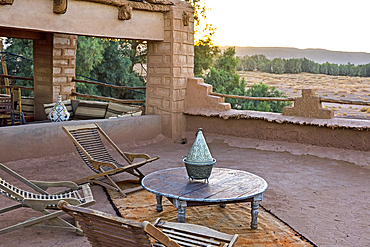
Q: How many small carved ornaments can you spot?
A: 2